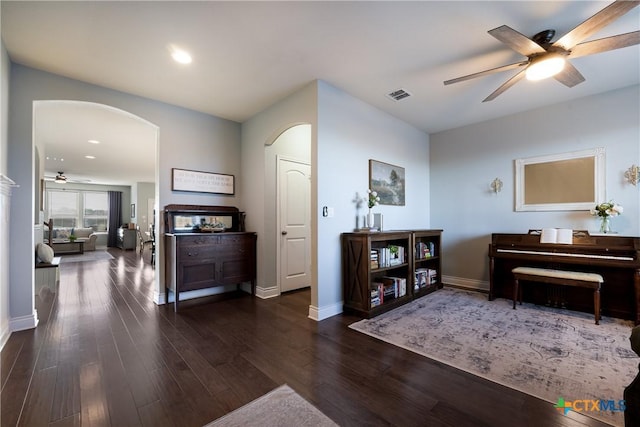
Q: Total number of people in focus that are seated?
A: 0